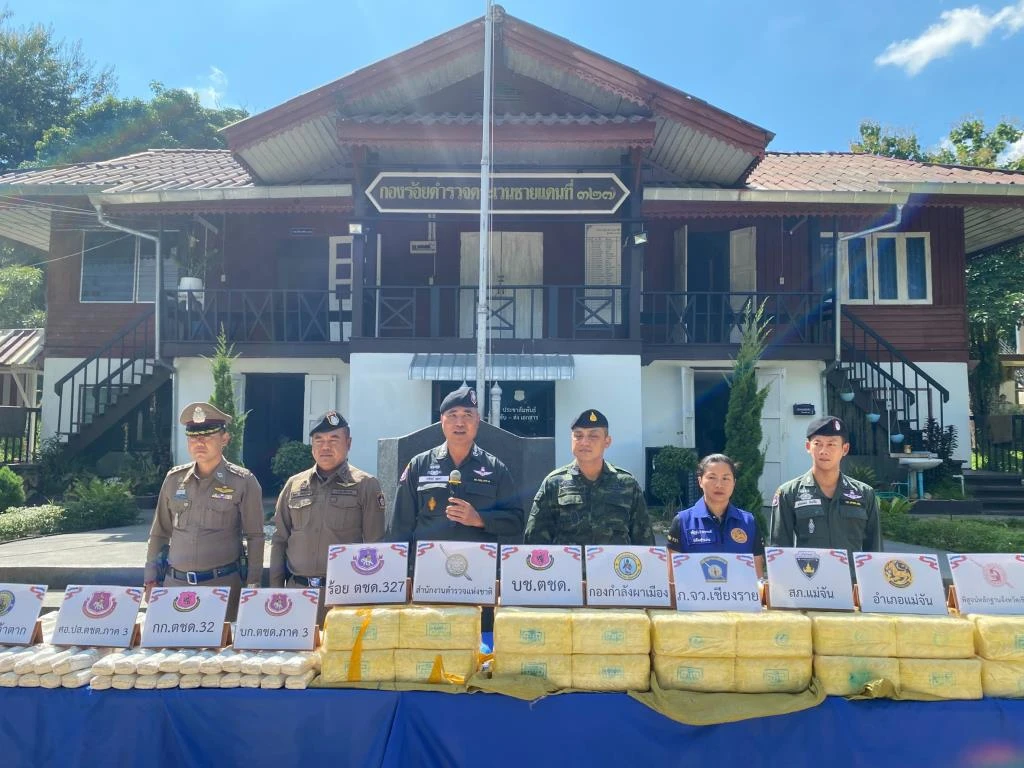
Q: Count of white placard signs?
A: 12